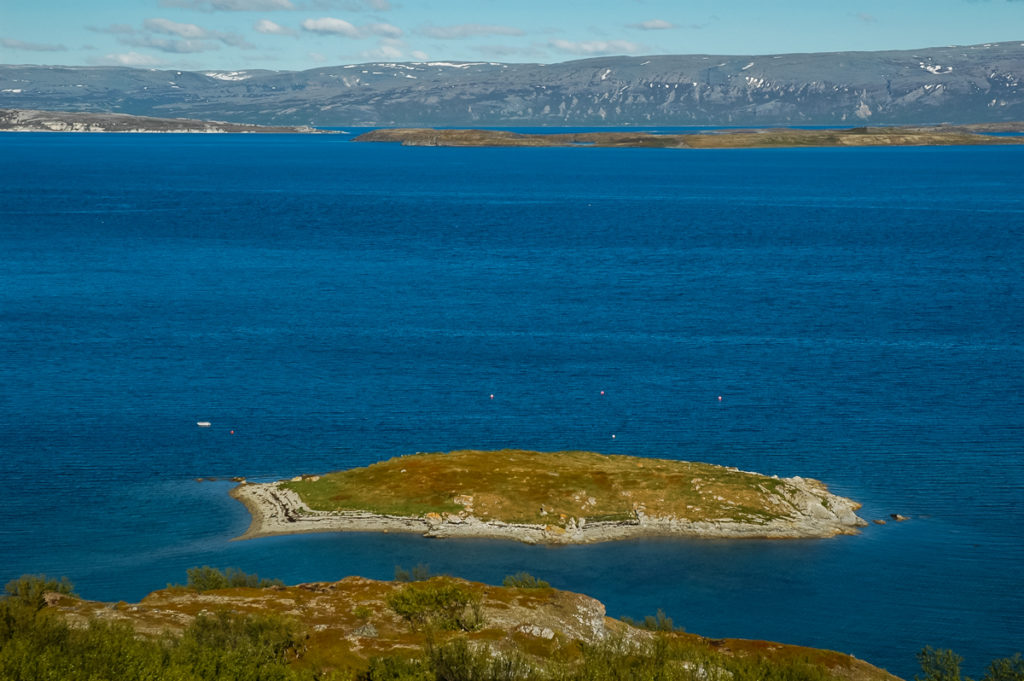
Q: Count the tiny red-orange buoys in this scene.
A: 4